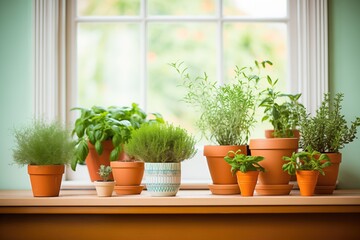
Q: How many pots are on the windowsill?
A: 11